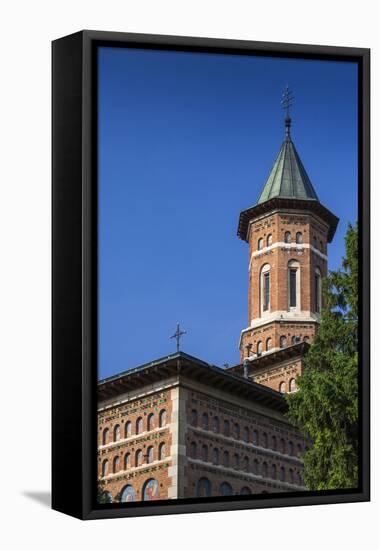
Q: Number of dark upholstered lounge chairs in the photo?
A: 0